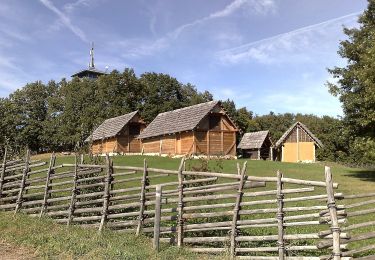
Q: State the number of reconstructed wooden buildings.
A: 4